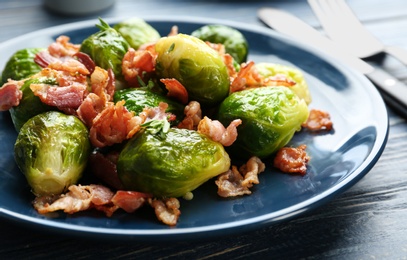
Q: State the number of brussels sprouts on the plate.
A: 11